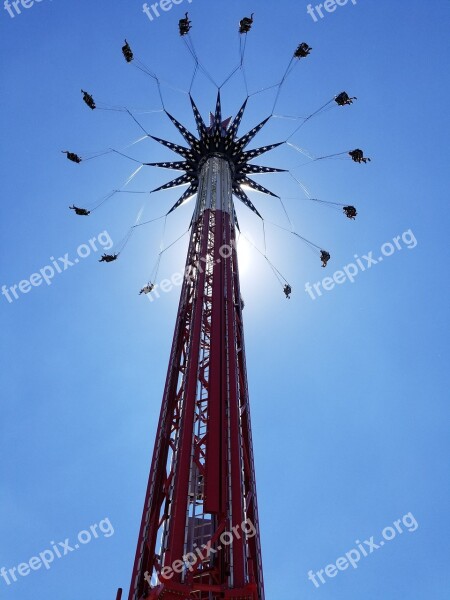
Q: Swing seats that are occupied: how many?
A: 14